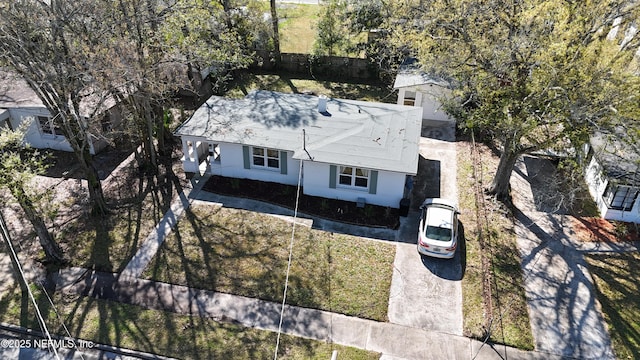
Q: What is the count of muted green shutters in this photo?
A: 4